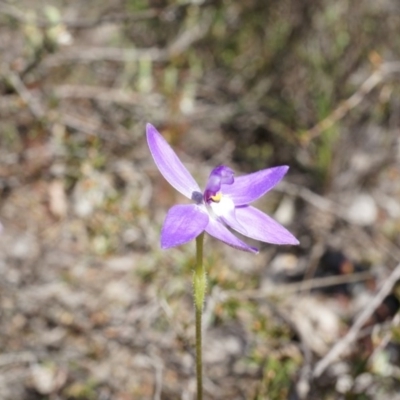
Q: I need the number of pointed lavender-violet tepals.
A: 5